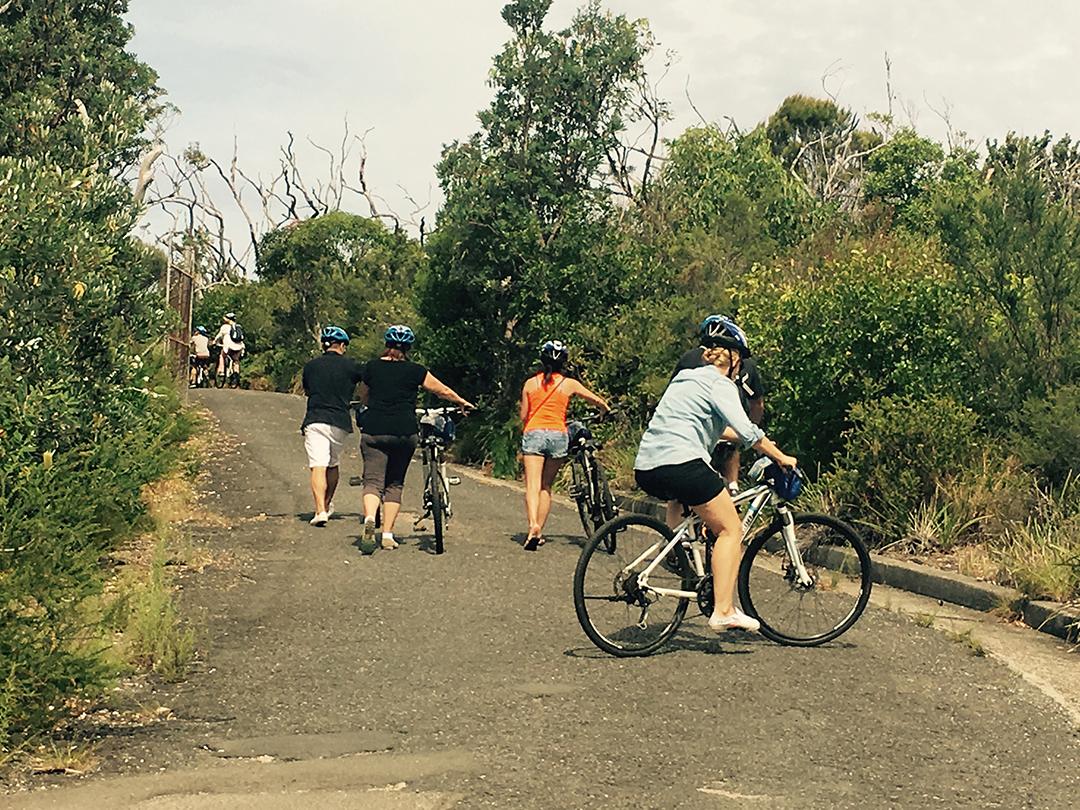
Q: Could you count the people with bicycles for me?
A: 7